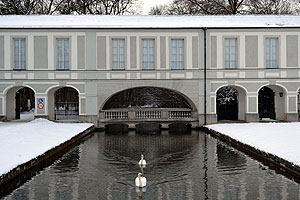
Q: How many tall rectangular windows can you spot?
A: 7